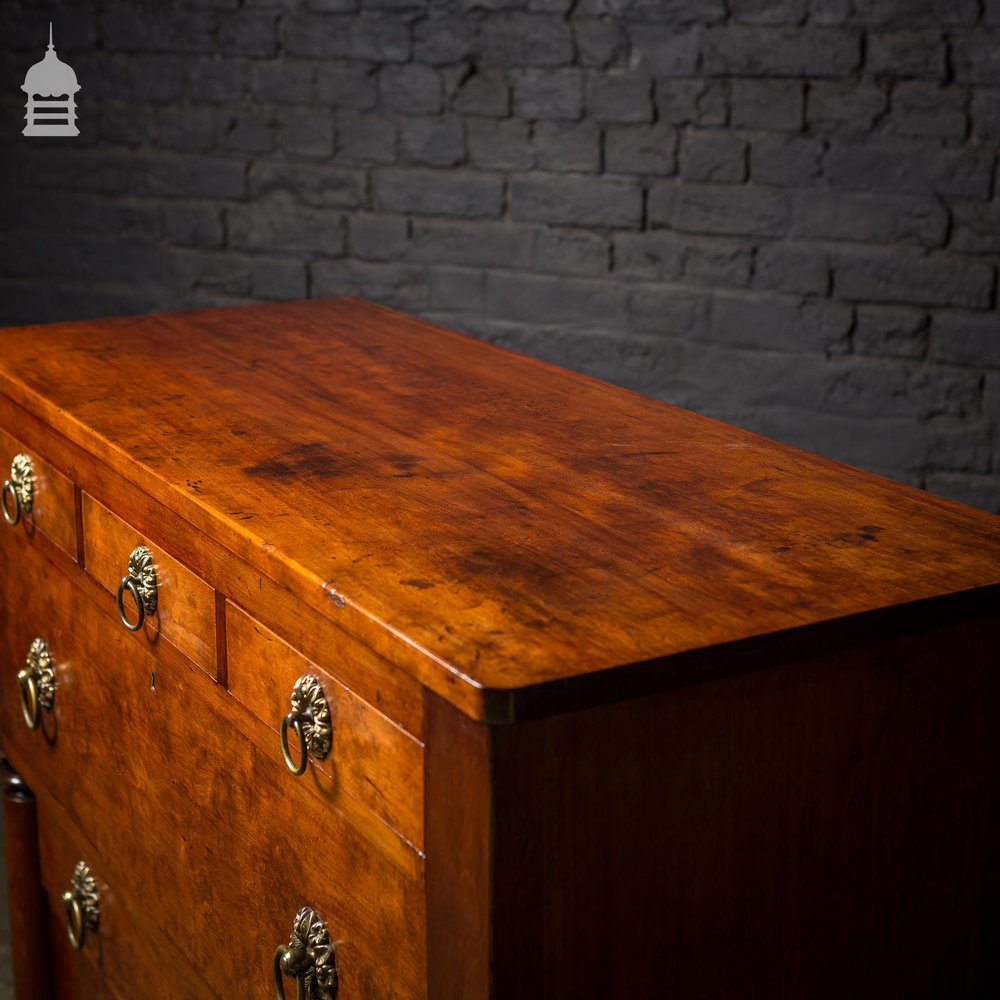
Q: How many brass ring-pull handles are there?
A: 6